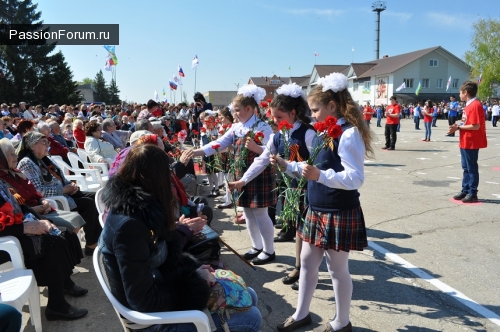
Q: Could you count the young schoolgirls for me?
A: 3